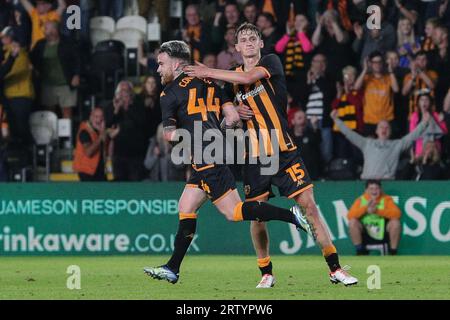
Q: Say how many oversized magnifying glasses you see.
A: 0